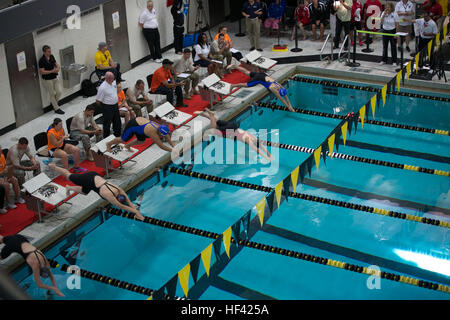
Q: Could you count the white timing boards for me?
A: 5